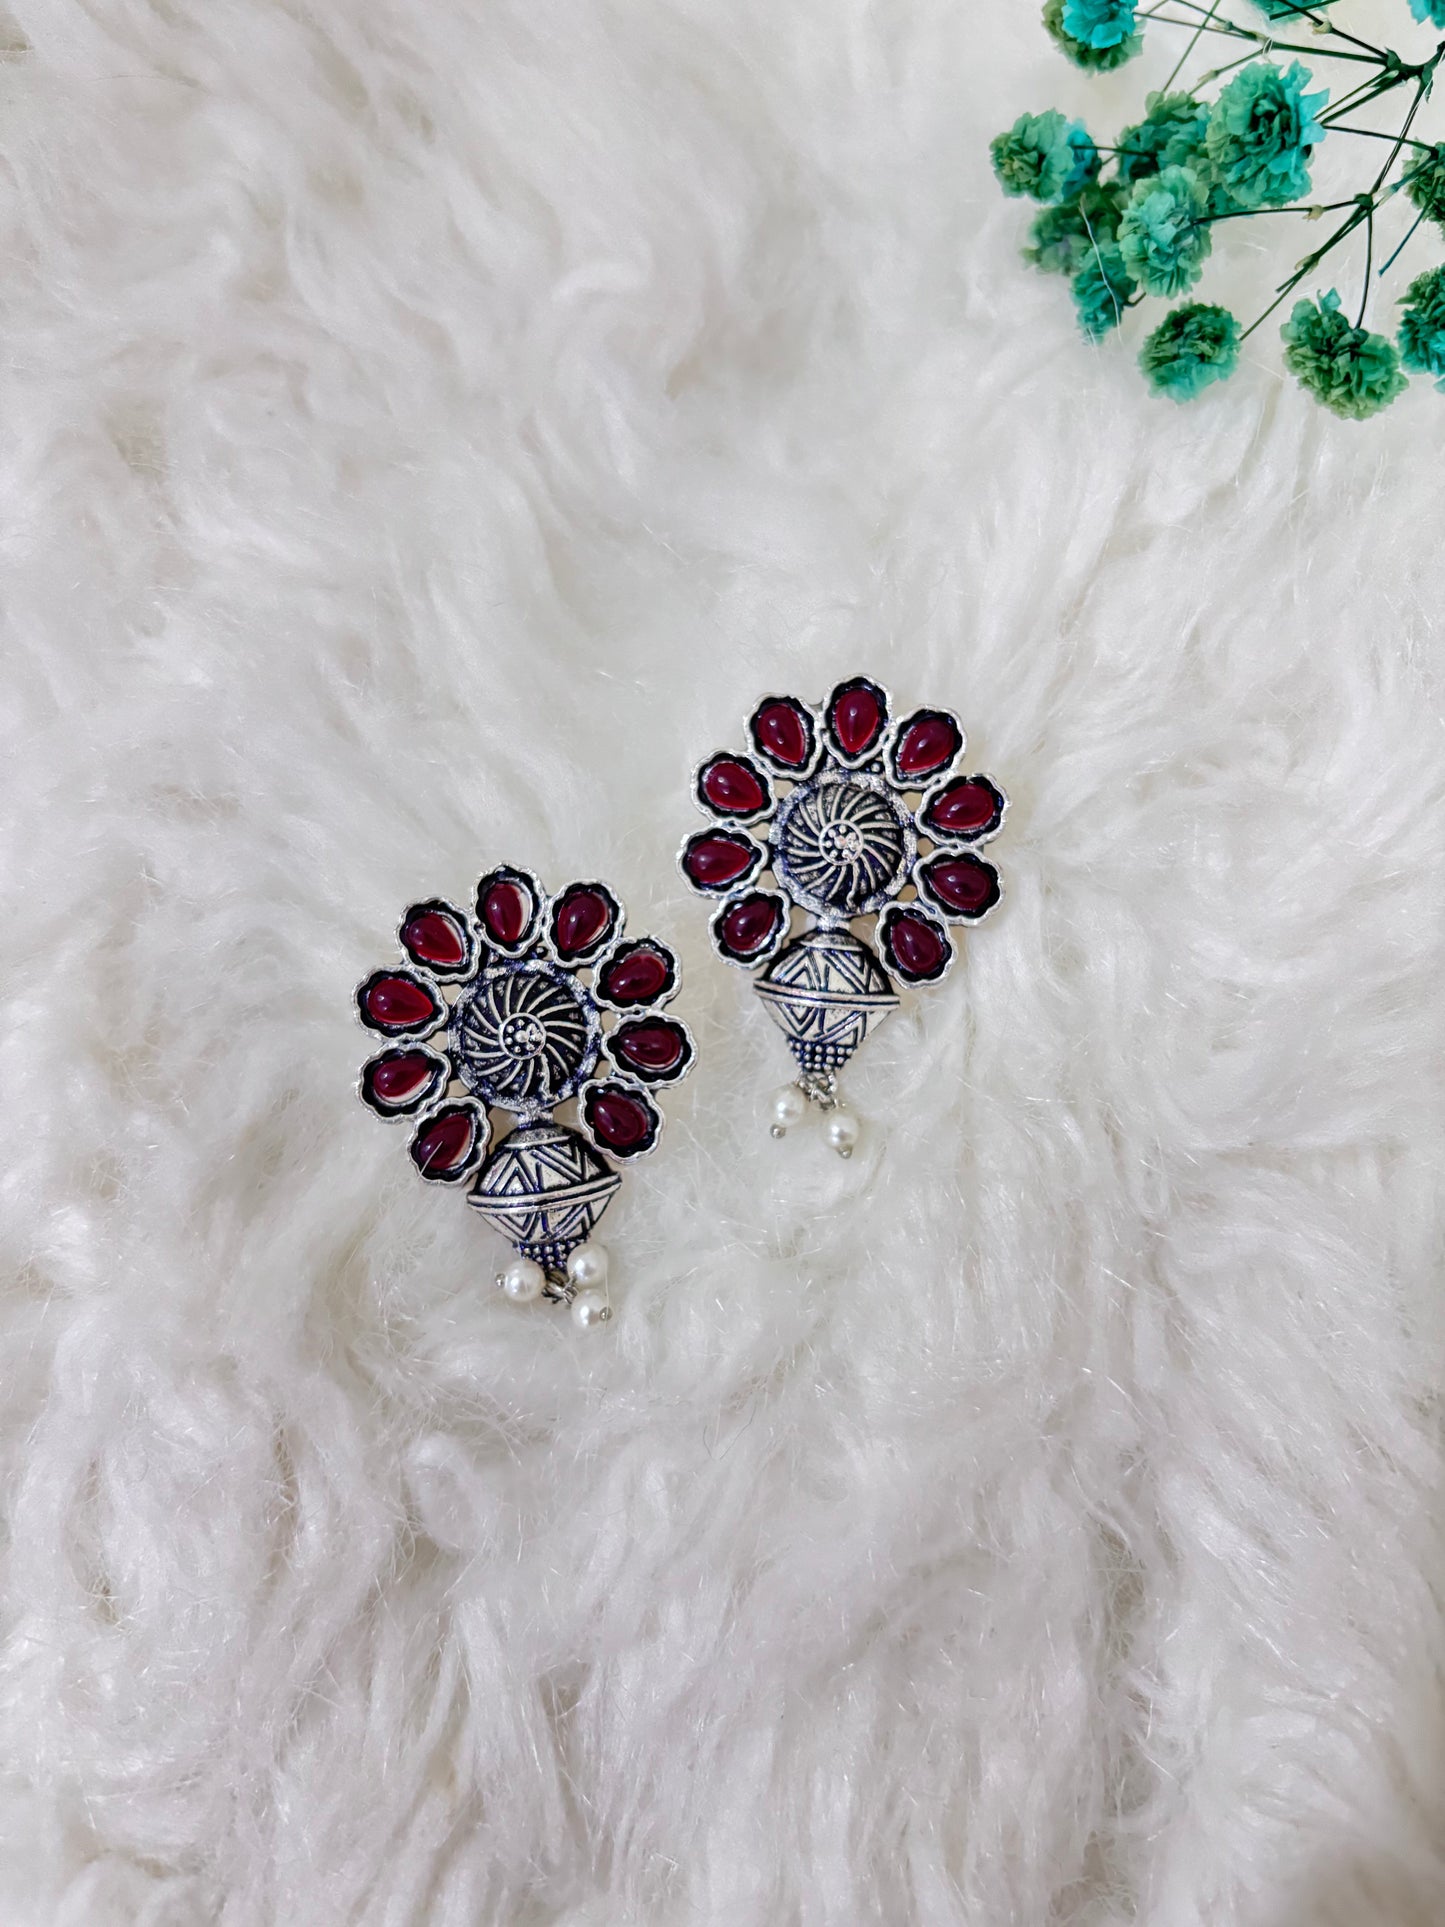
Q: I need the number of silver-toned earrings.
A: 2